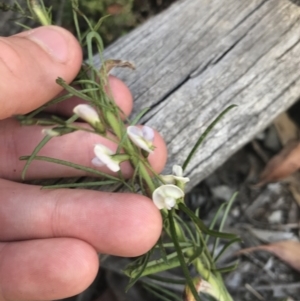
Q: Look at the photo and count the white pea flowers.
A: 5